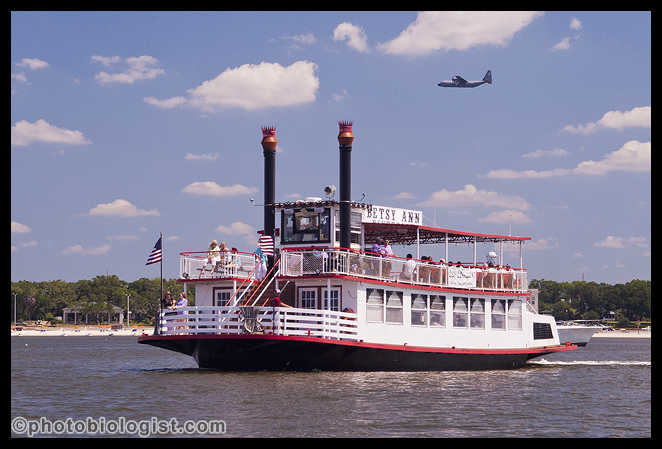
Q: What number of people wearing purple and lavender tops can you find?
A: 3